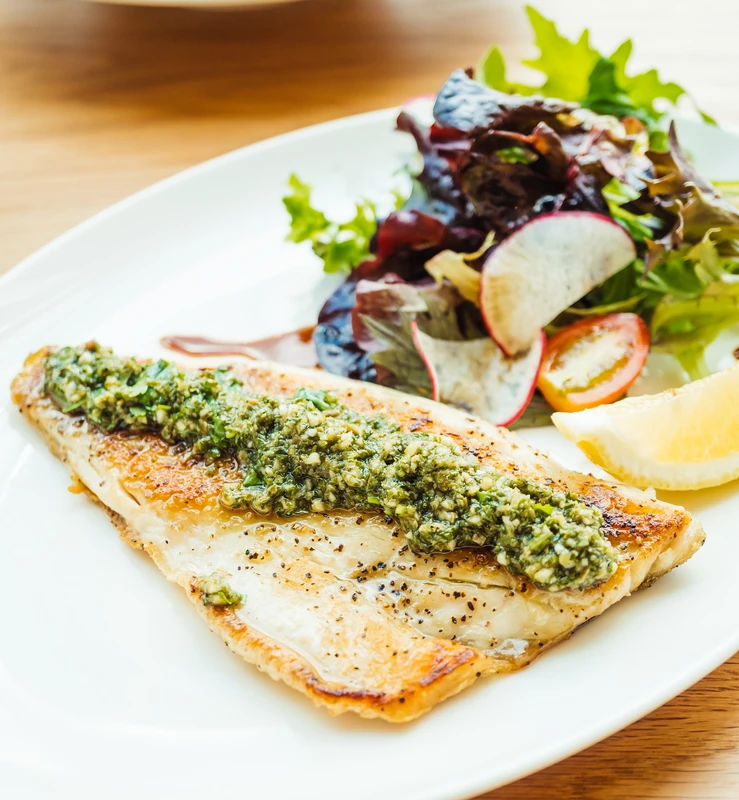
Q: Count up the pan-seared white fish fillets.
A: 1